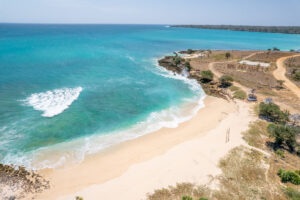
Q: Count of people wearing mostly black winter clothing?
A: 0